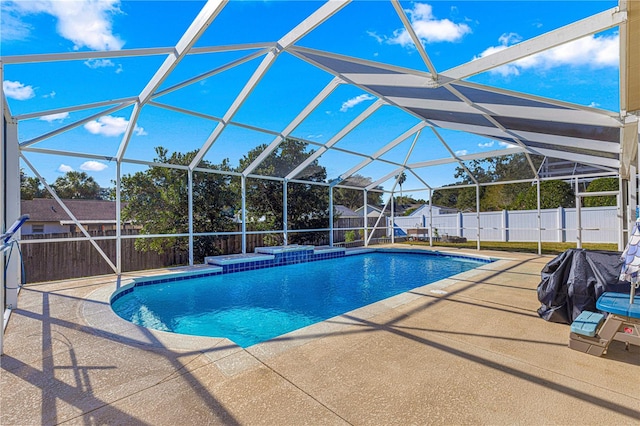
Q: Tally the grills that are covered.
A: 1